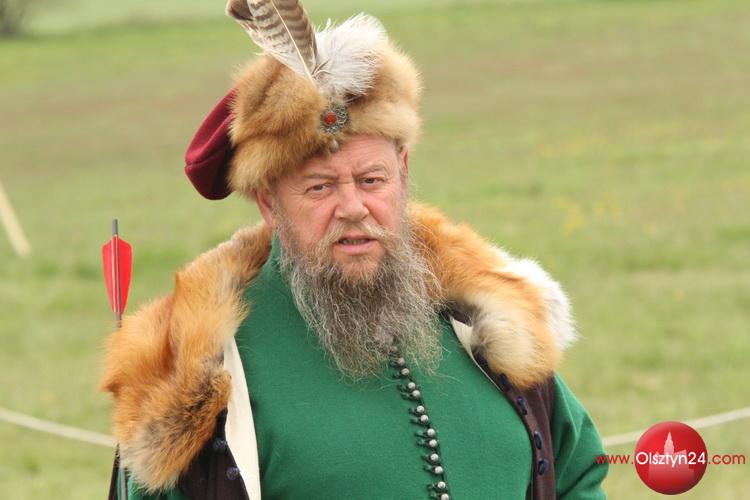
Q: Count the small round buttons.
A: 13